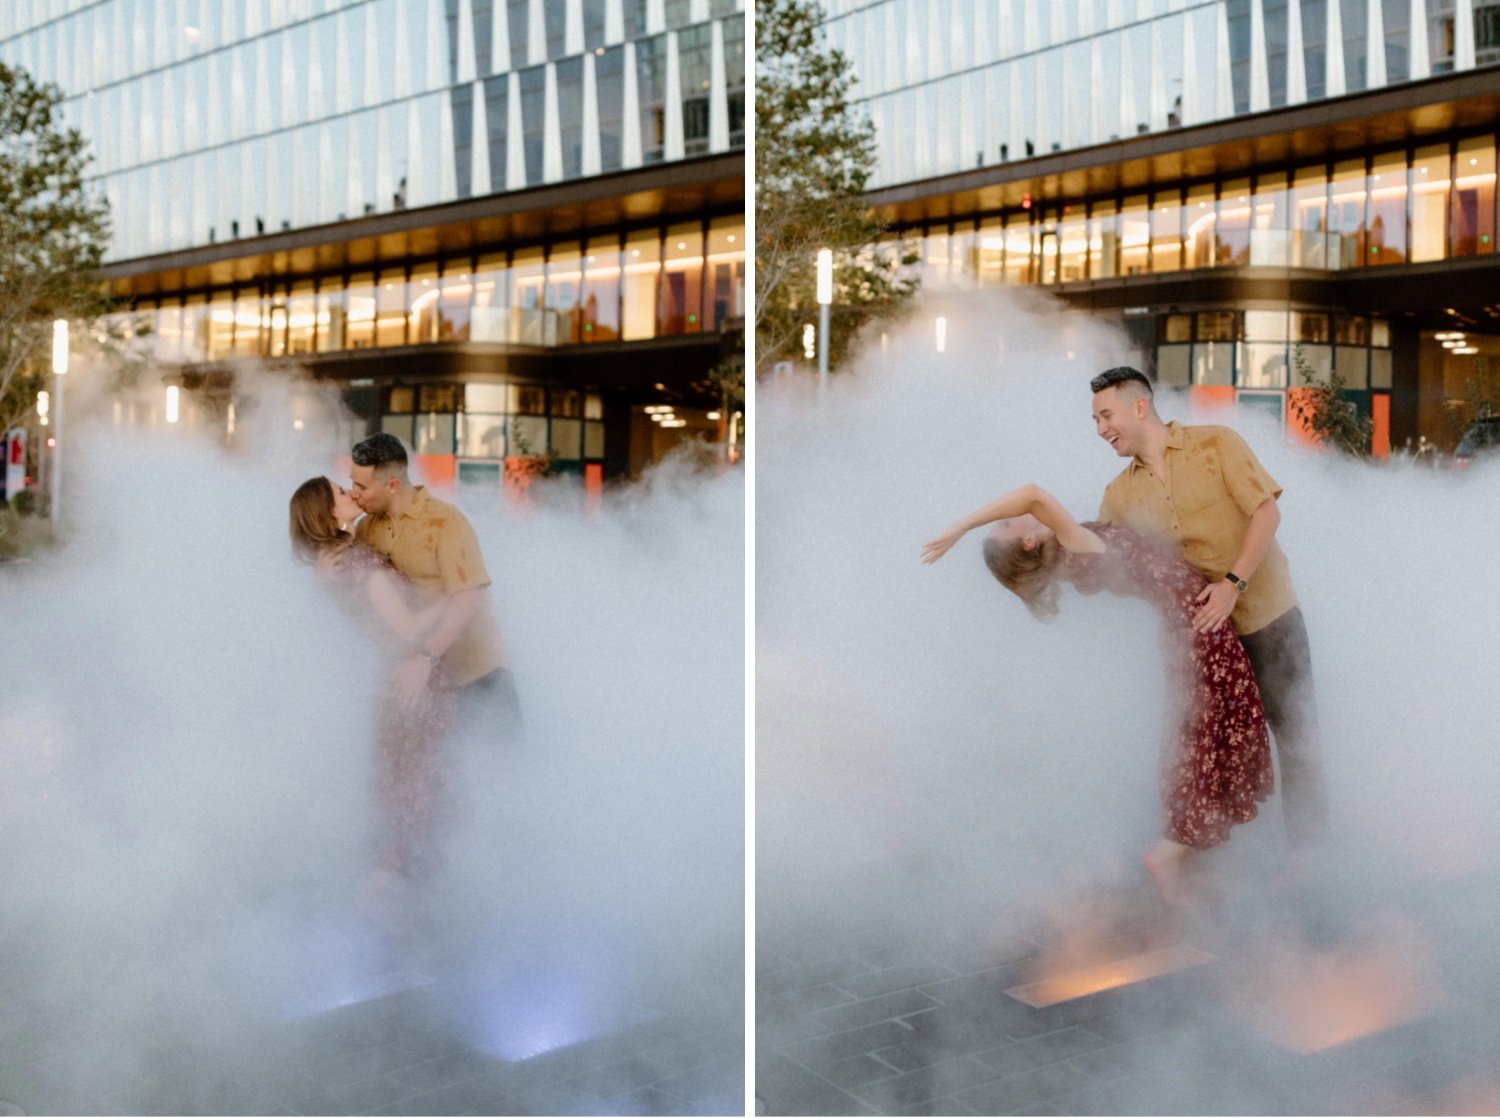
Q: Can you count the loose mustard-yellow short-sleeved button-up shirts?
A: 2